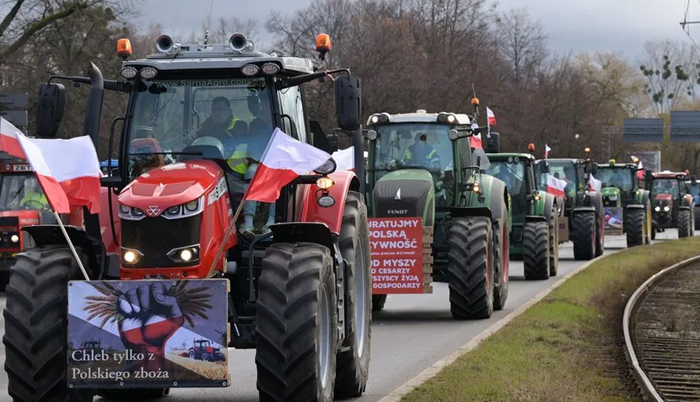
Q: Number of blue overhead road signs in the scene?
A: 2